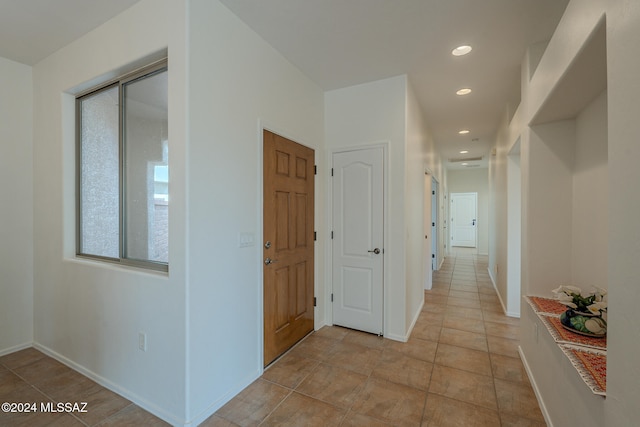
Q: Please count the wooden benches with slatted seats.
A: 0